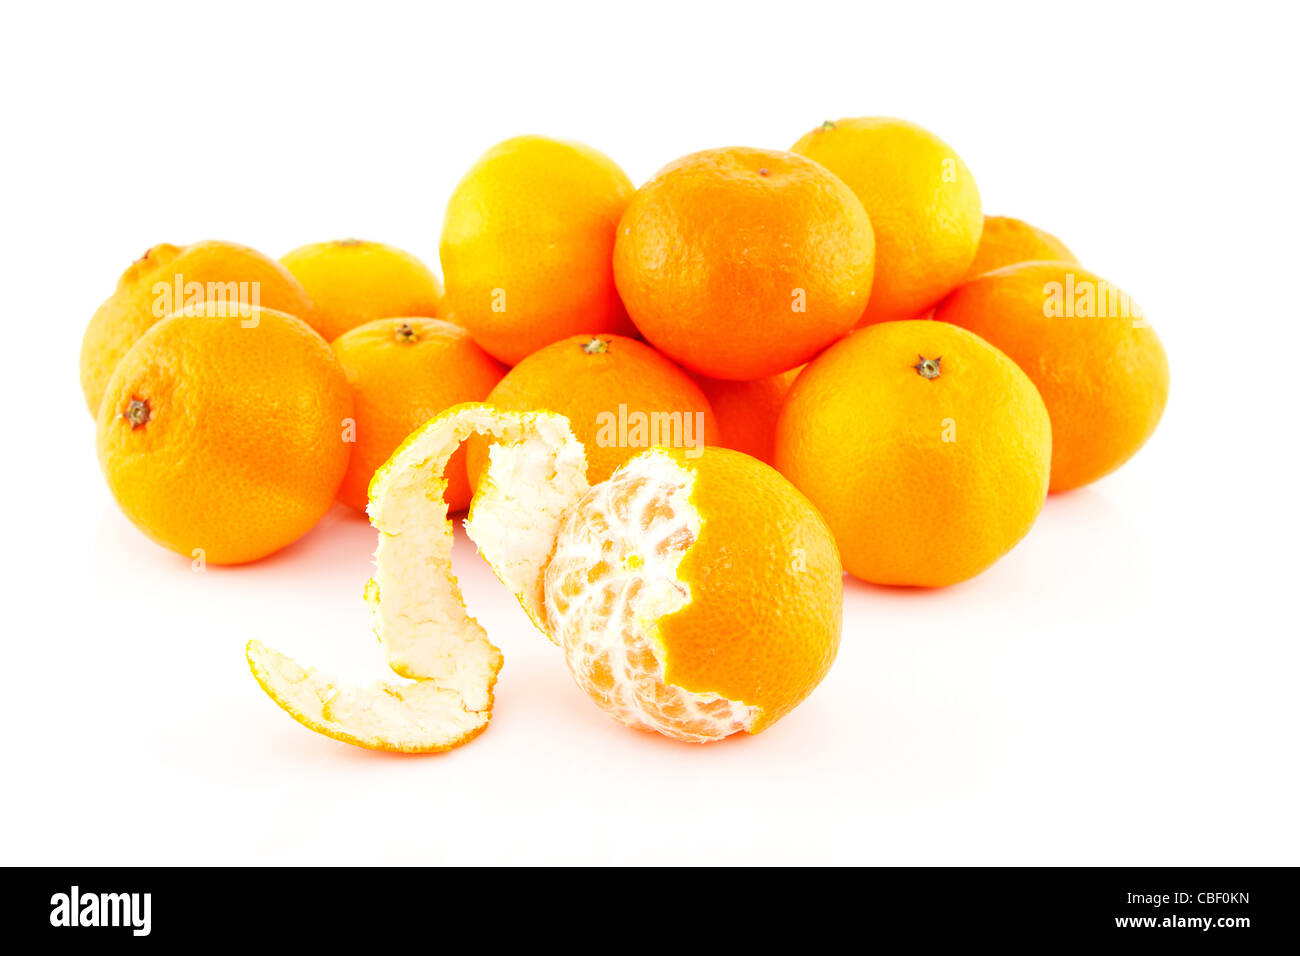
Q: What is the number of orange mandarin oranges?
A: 13